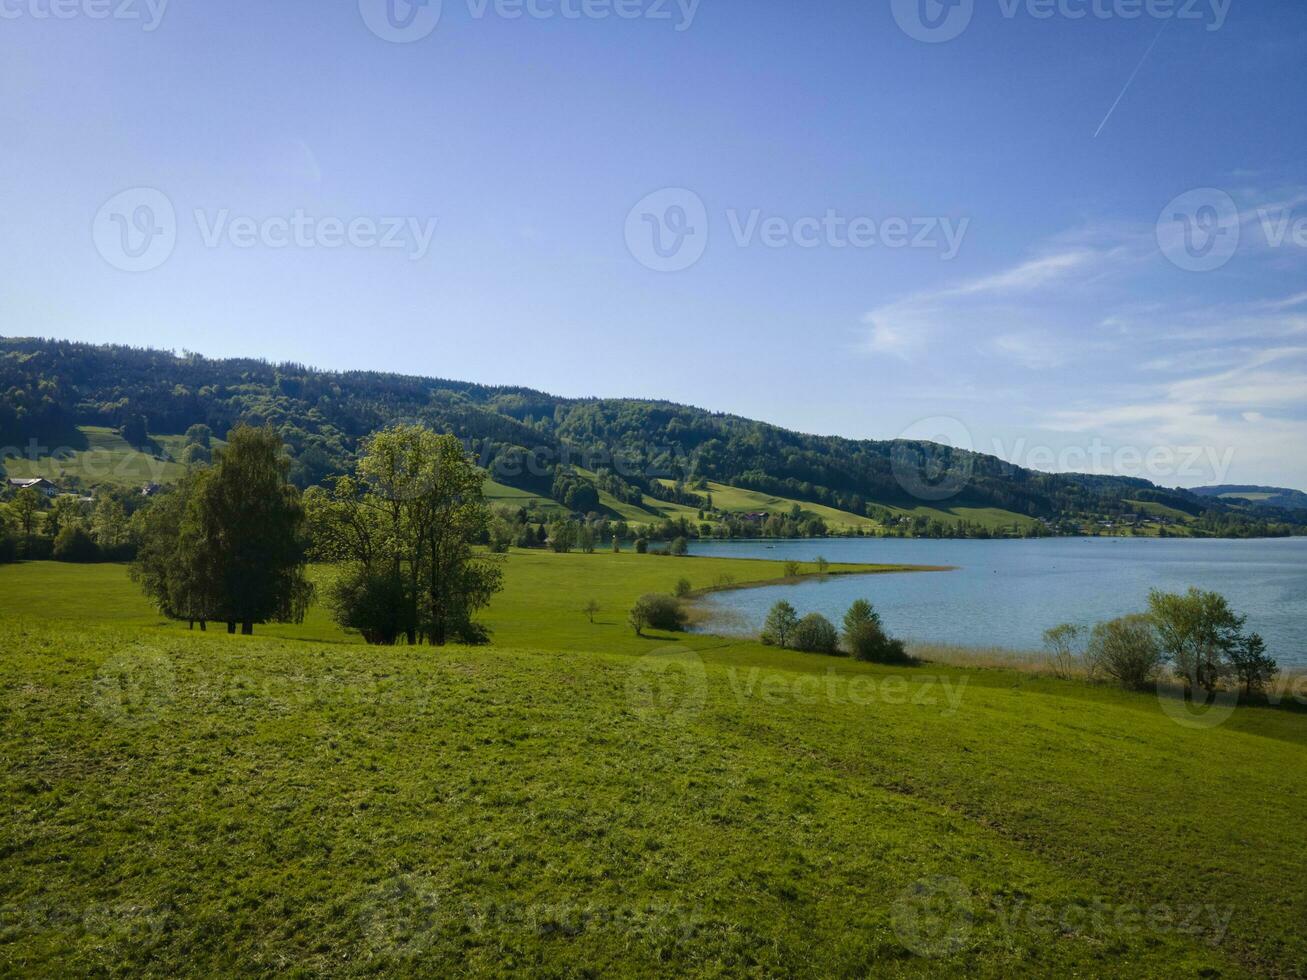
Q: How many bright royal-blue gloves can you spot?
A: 0